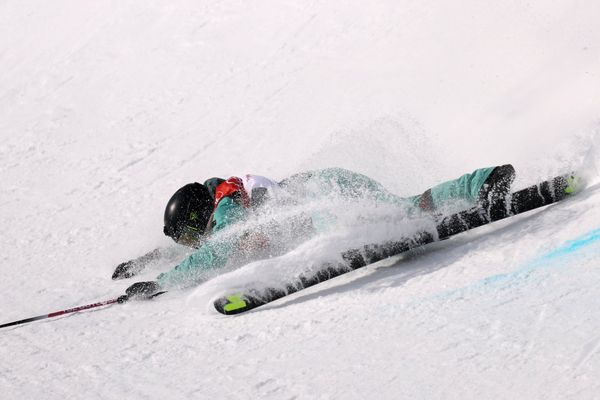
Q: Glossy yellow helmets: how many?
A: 0